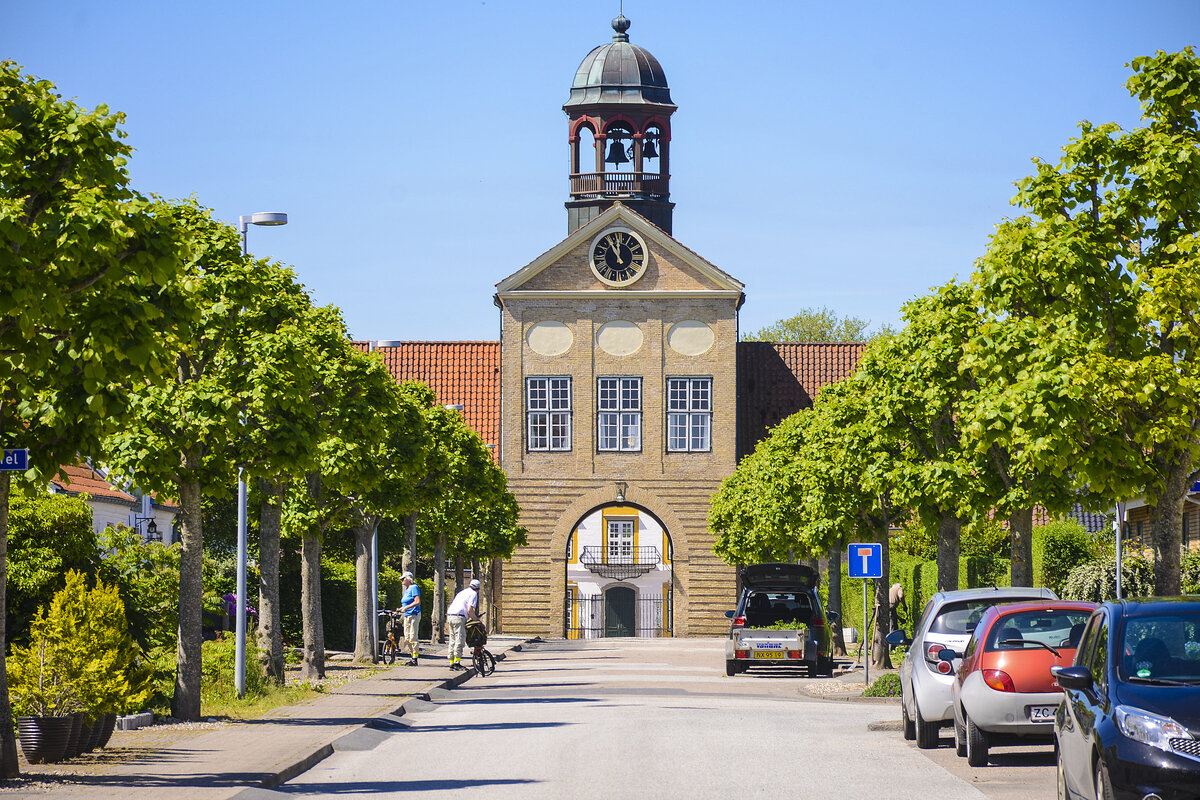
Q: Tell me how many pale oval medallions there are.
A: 3